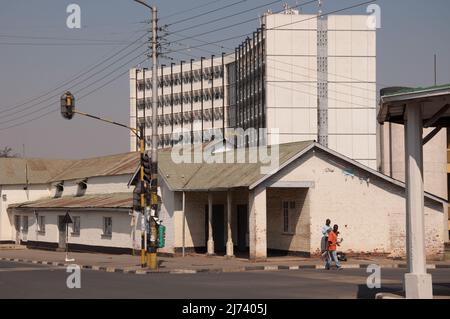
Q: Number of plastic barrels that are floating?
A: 0